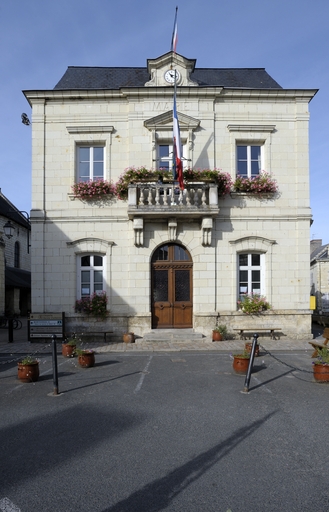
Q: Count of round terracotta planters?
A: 8